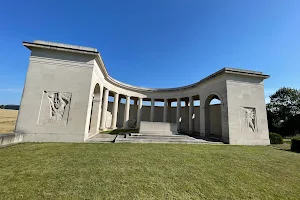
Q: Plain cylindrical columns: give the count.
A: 8